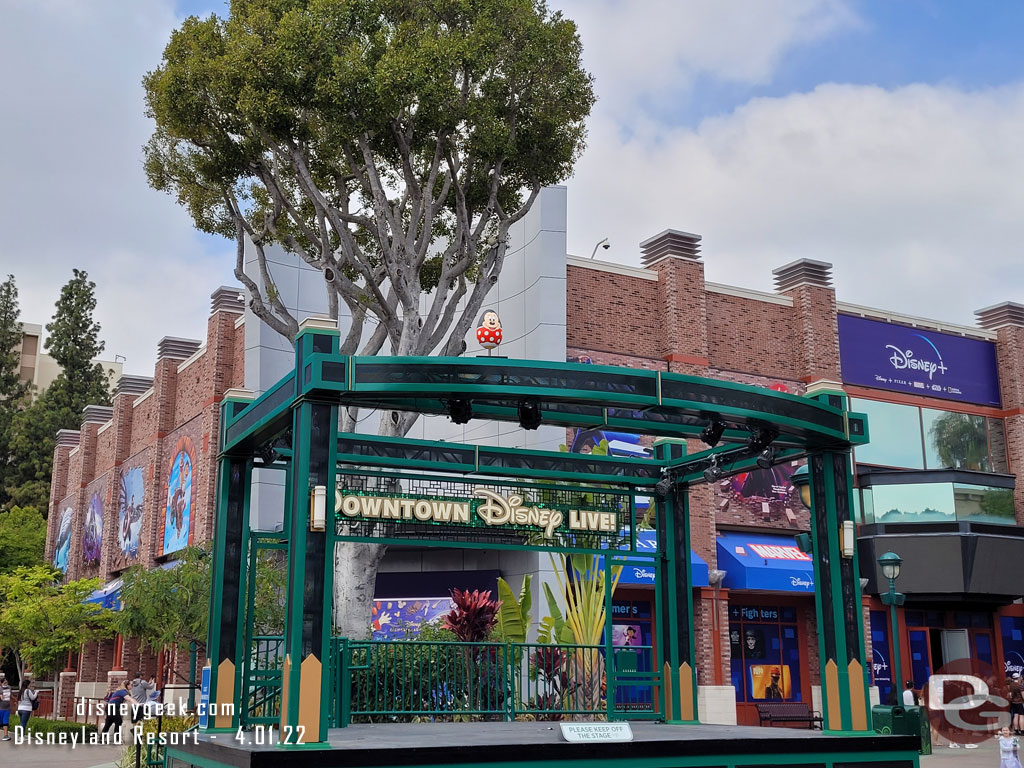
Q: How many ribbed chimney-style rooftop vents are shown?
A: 8